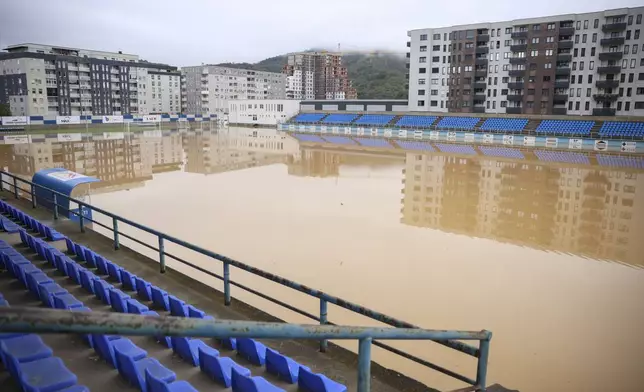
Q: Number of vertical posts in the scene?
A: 11